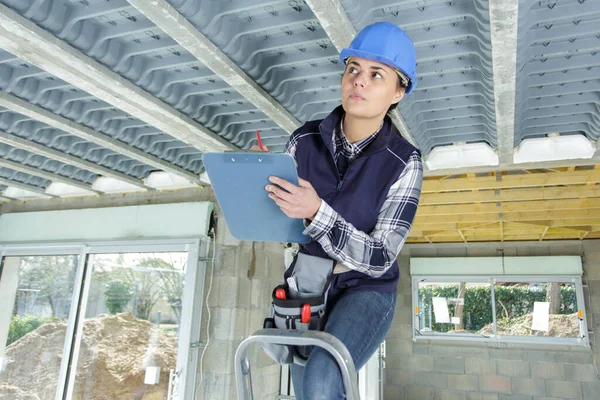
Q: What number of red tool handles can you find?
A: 2